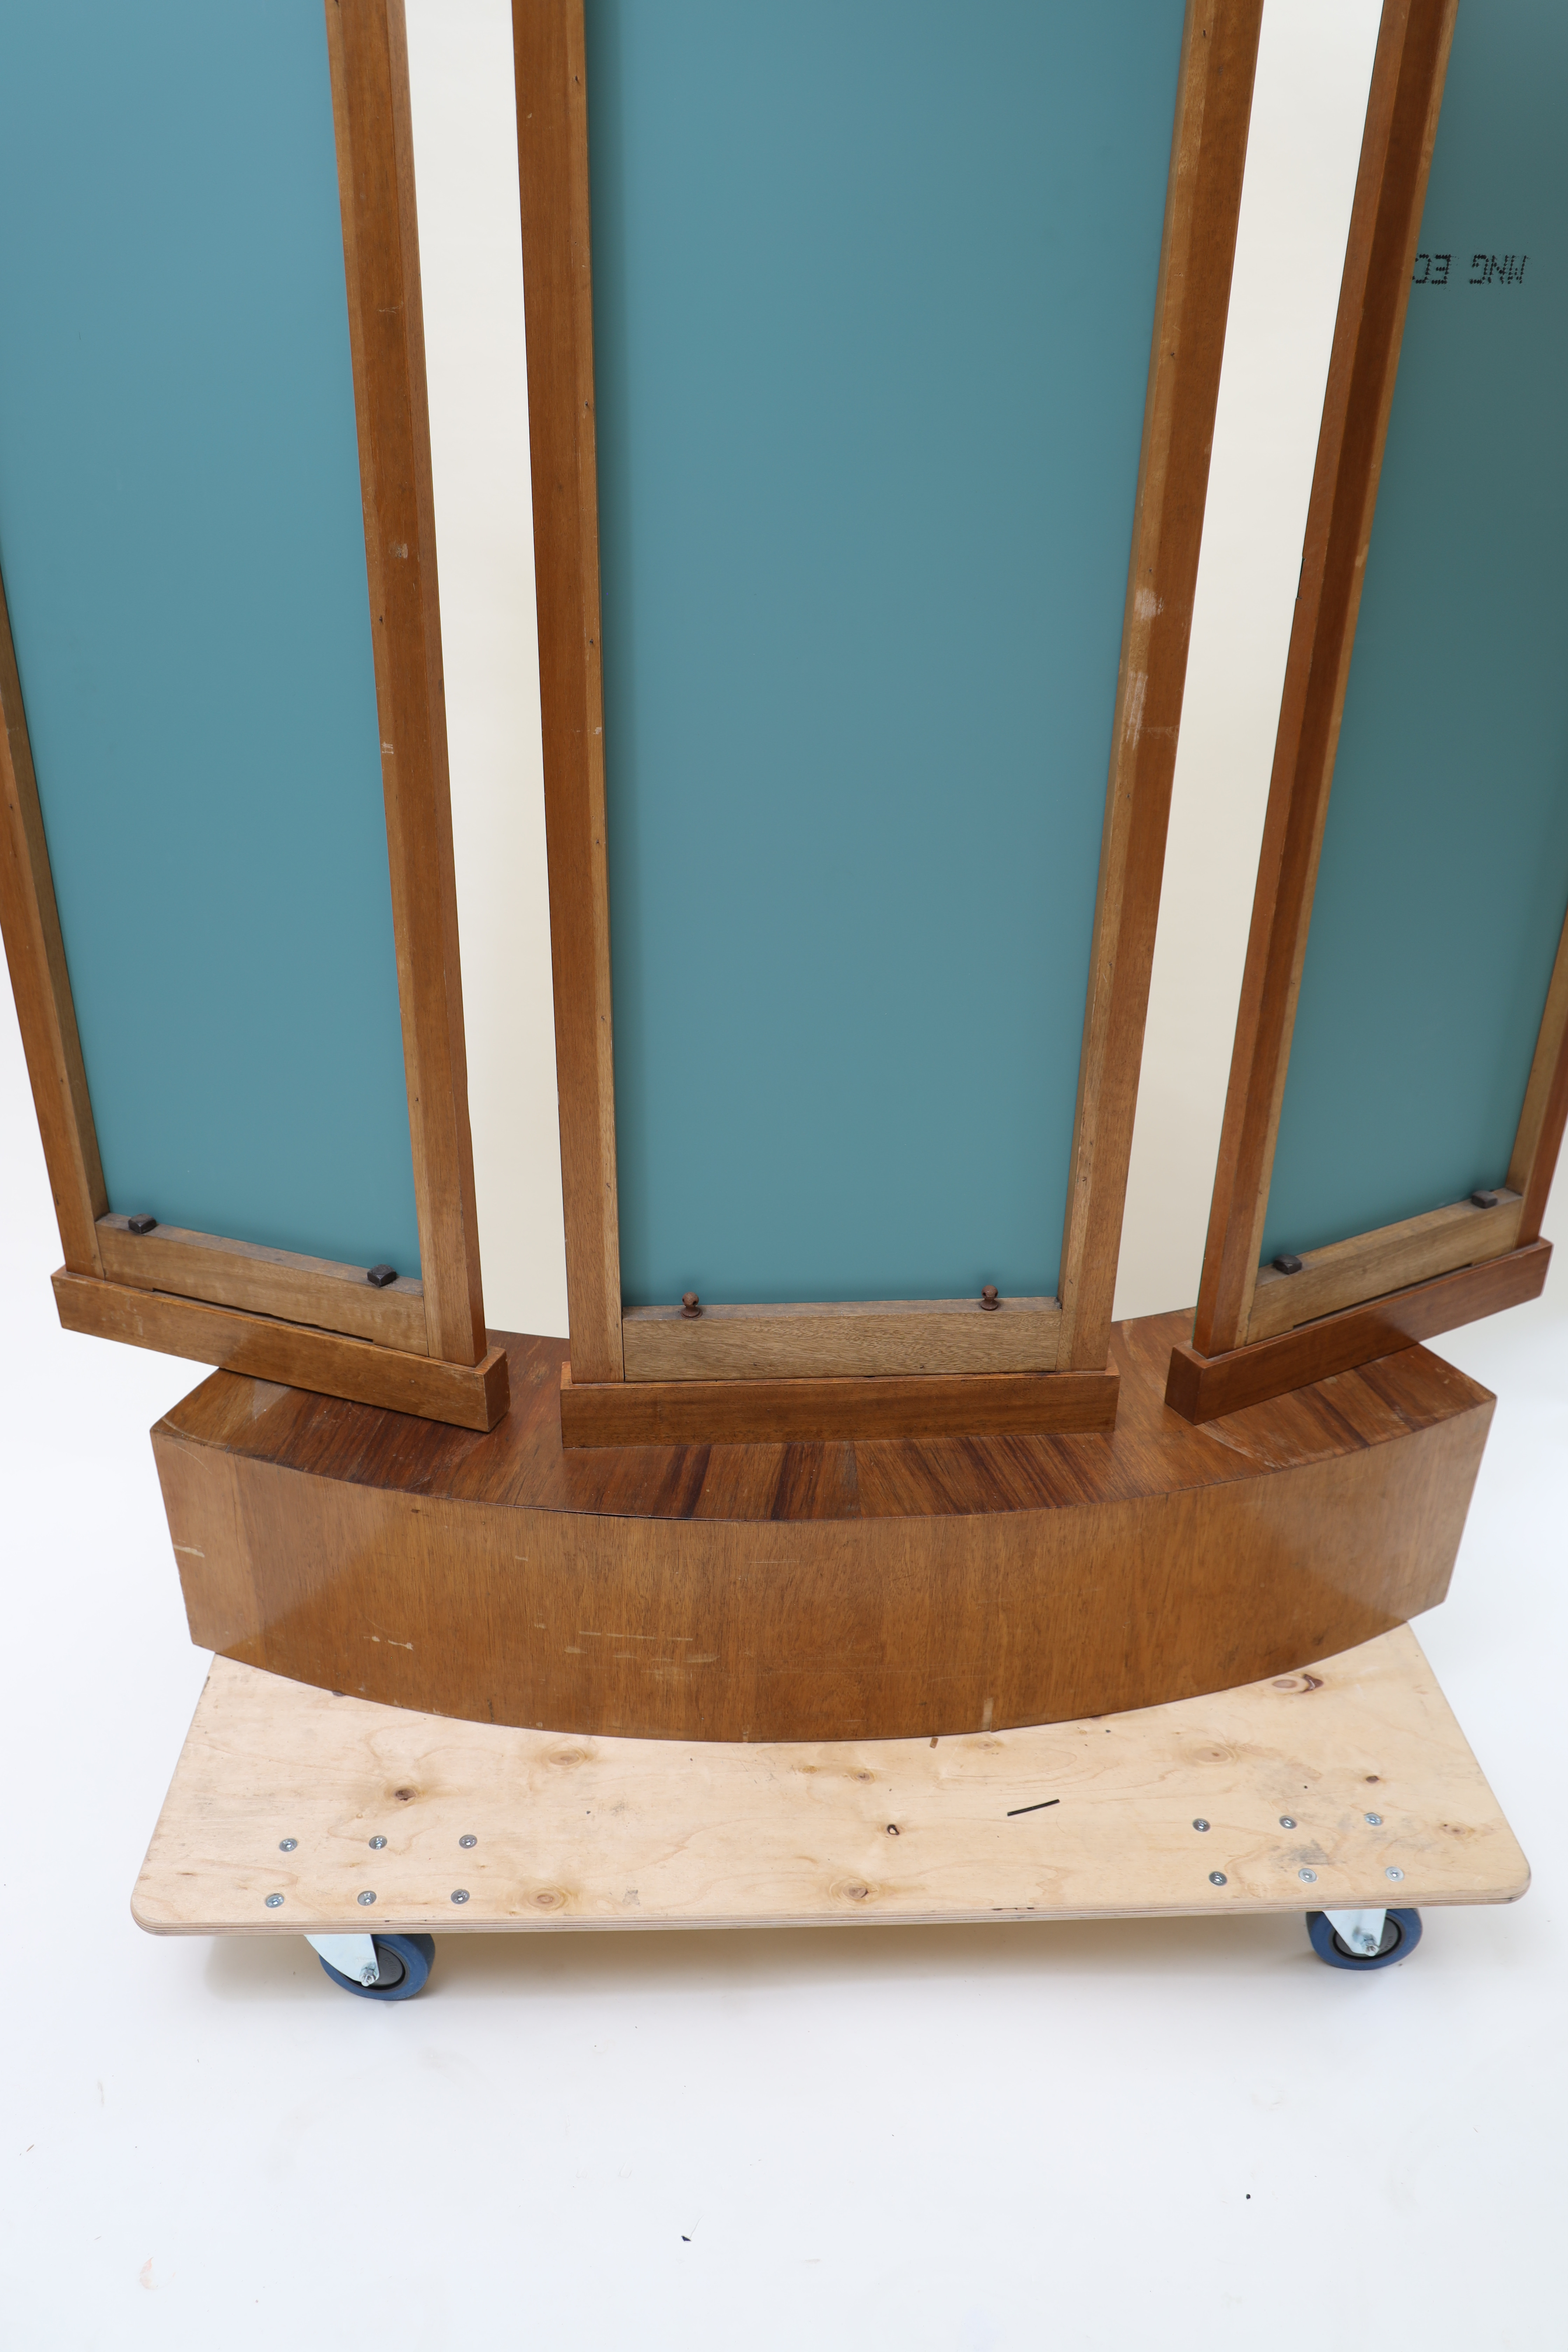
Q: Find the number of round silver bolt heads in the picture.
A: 12